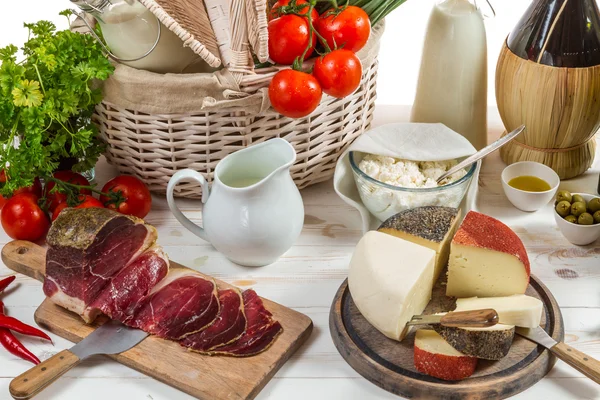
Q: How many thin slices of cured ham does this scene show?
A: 4